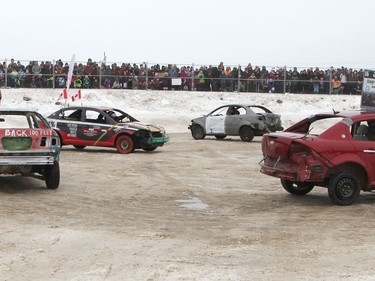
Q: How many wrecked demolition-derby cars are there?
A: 4